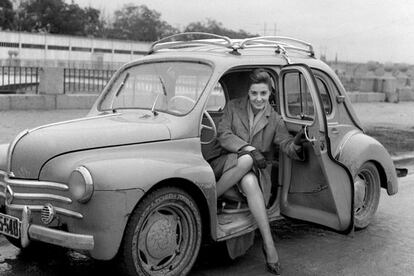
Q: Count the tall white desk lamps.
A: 0